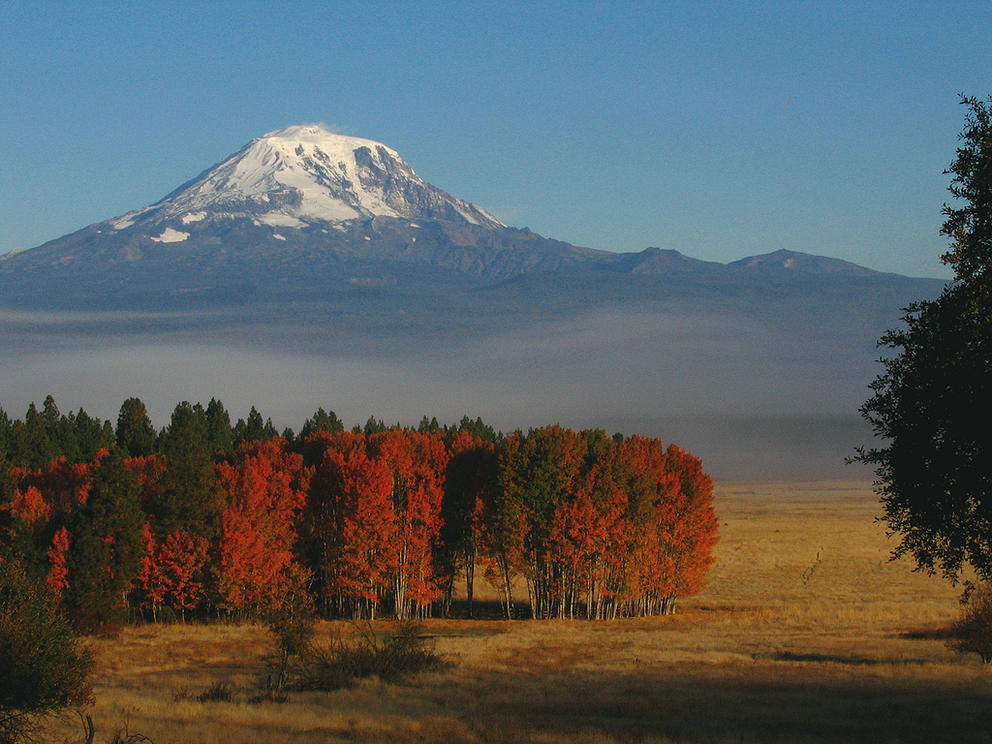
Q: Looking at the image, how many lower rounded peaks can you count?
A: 2